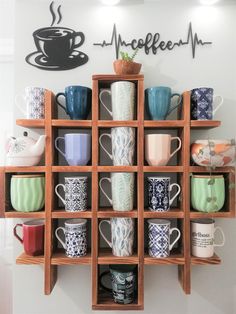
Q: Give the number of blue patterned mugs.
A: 6